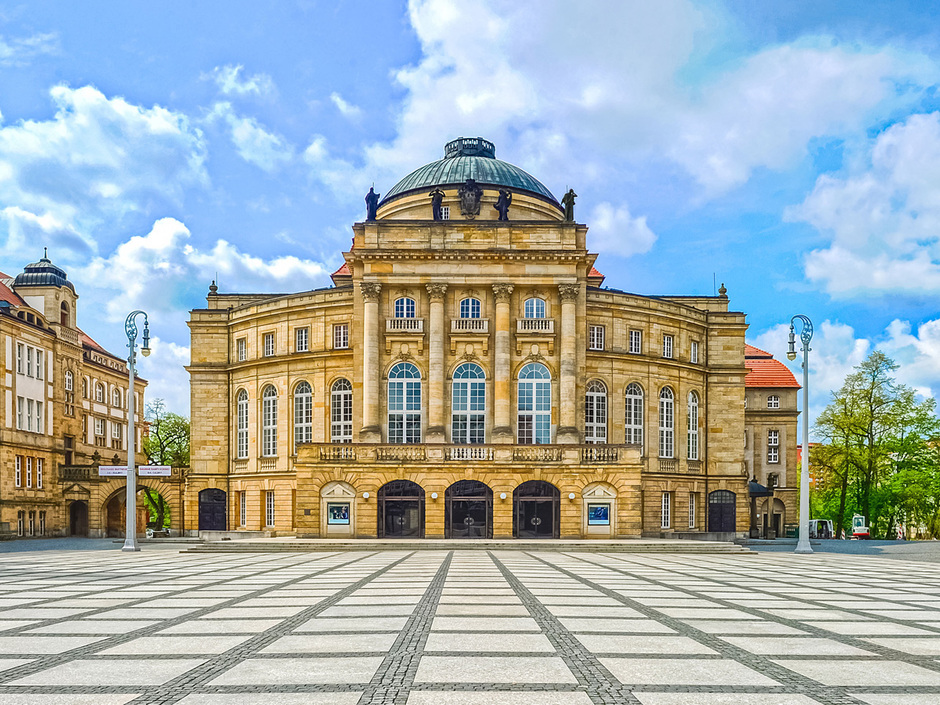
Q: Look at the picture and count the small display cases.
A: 2